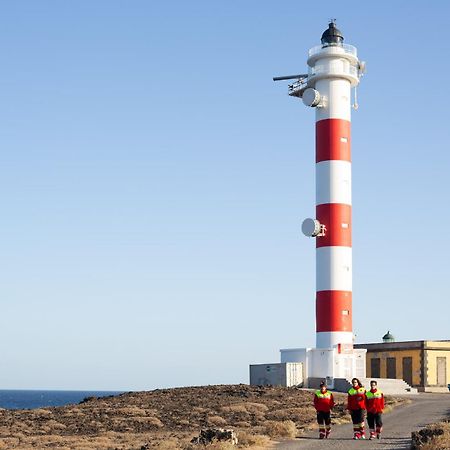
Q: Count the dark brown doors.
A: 3